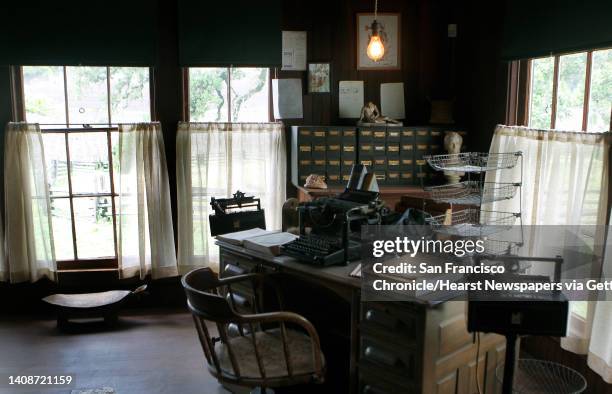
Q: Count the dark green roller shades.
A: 3